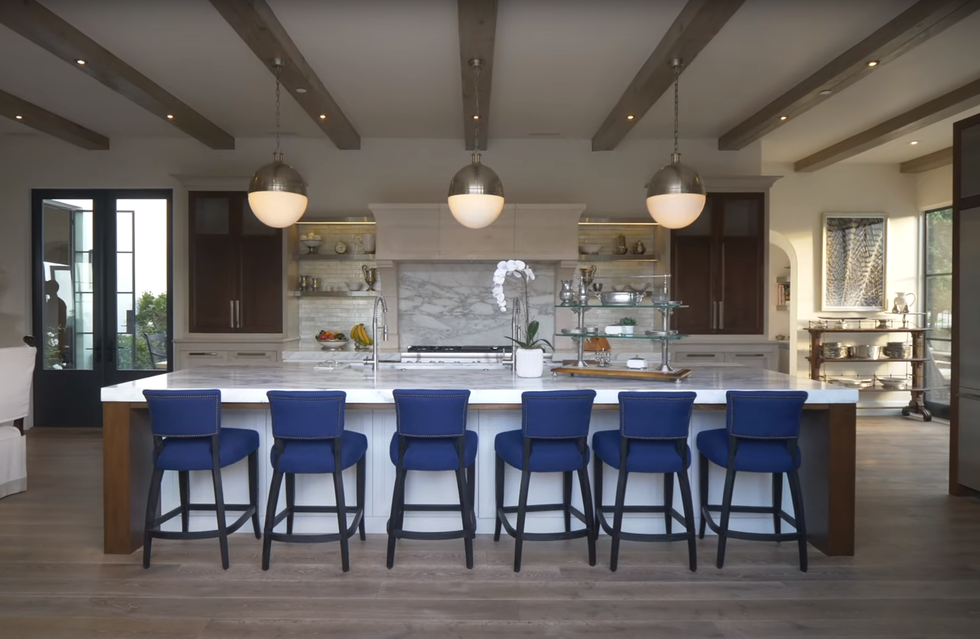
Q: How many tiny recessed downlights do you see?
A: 9